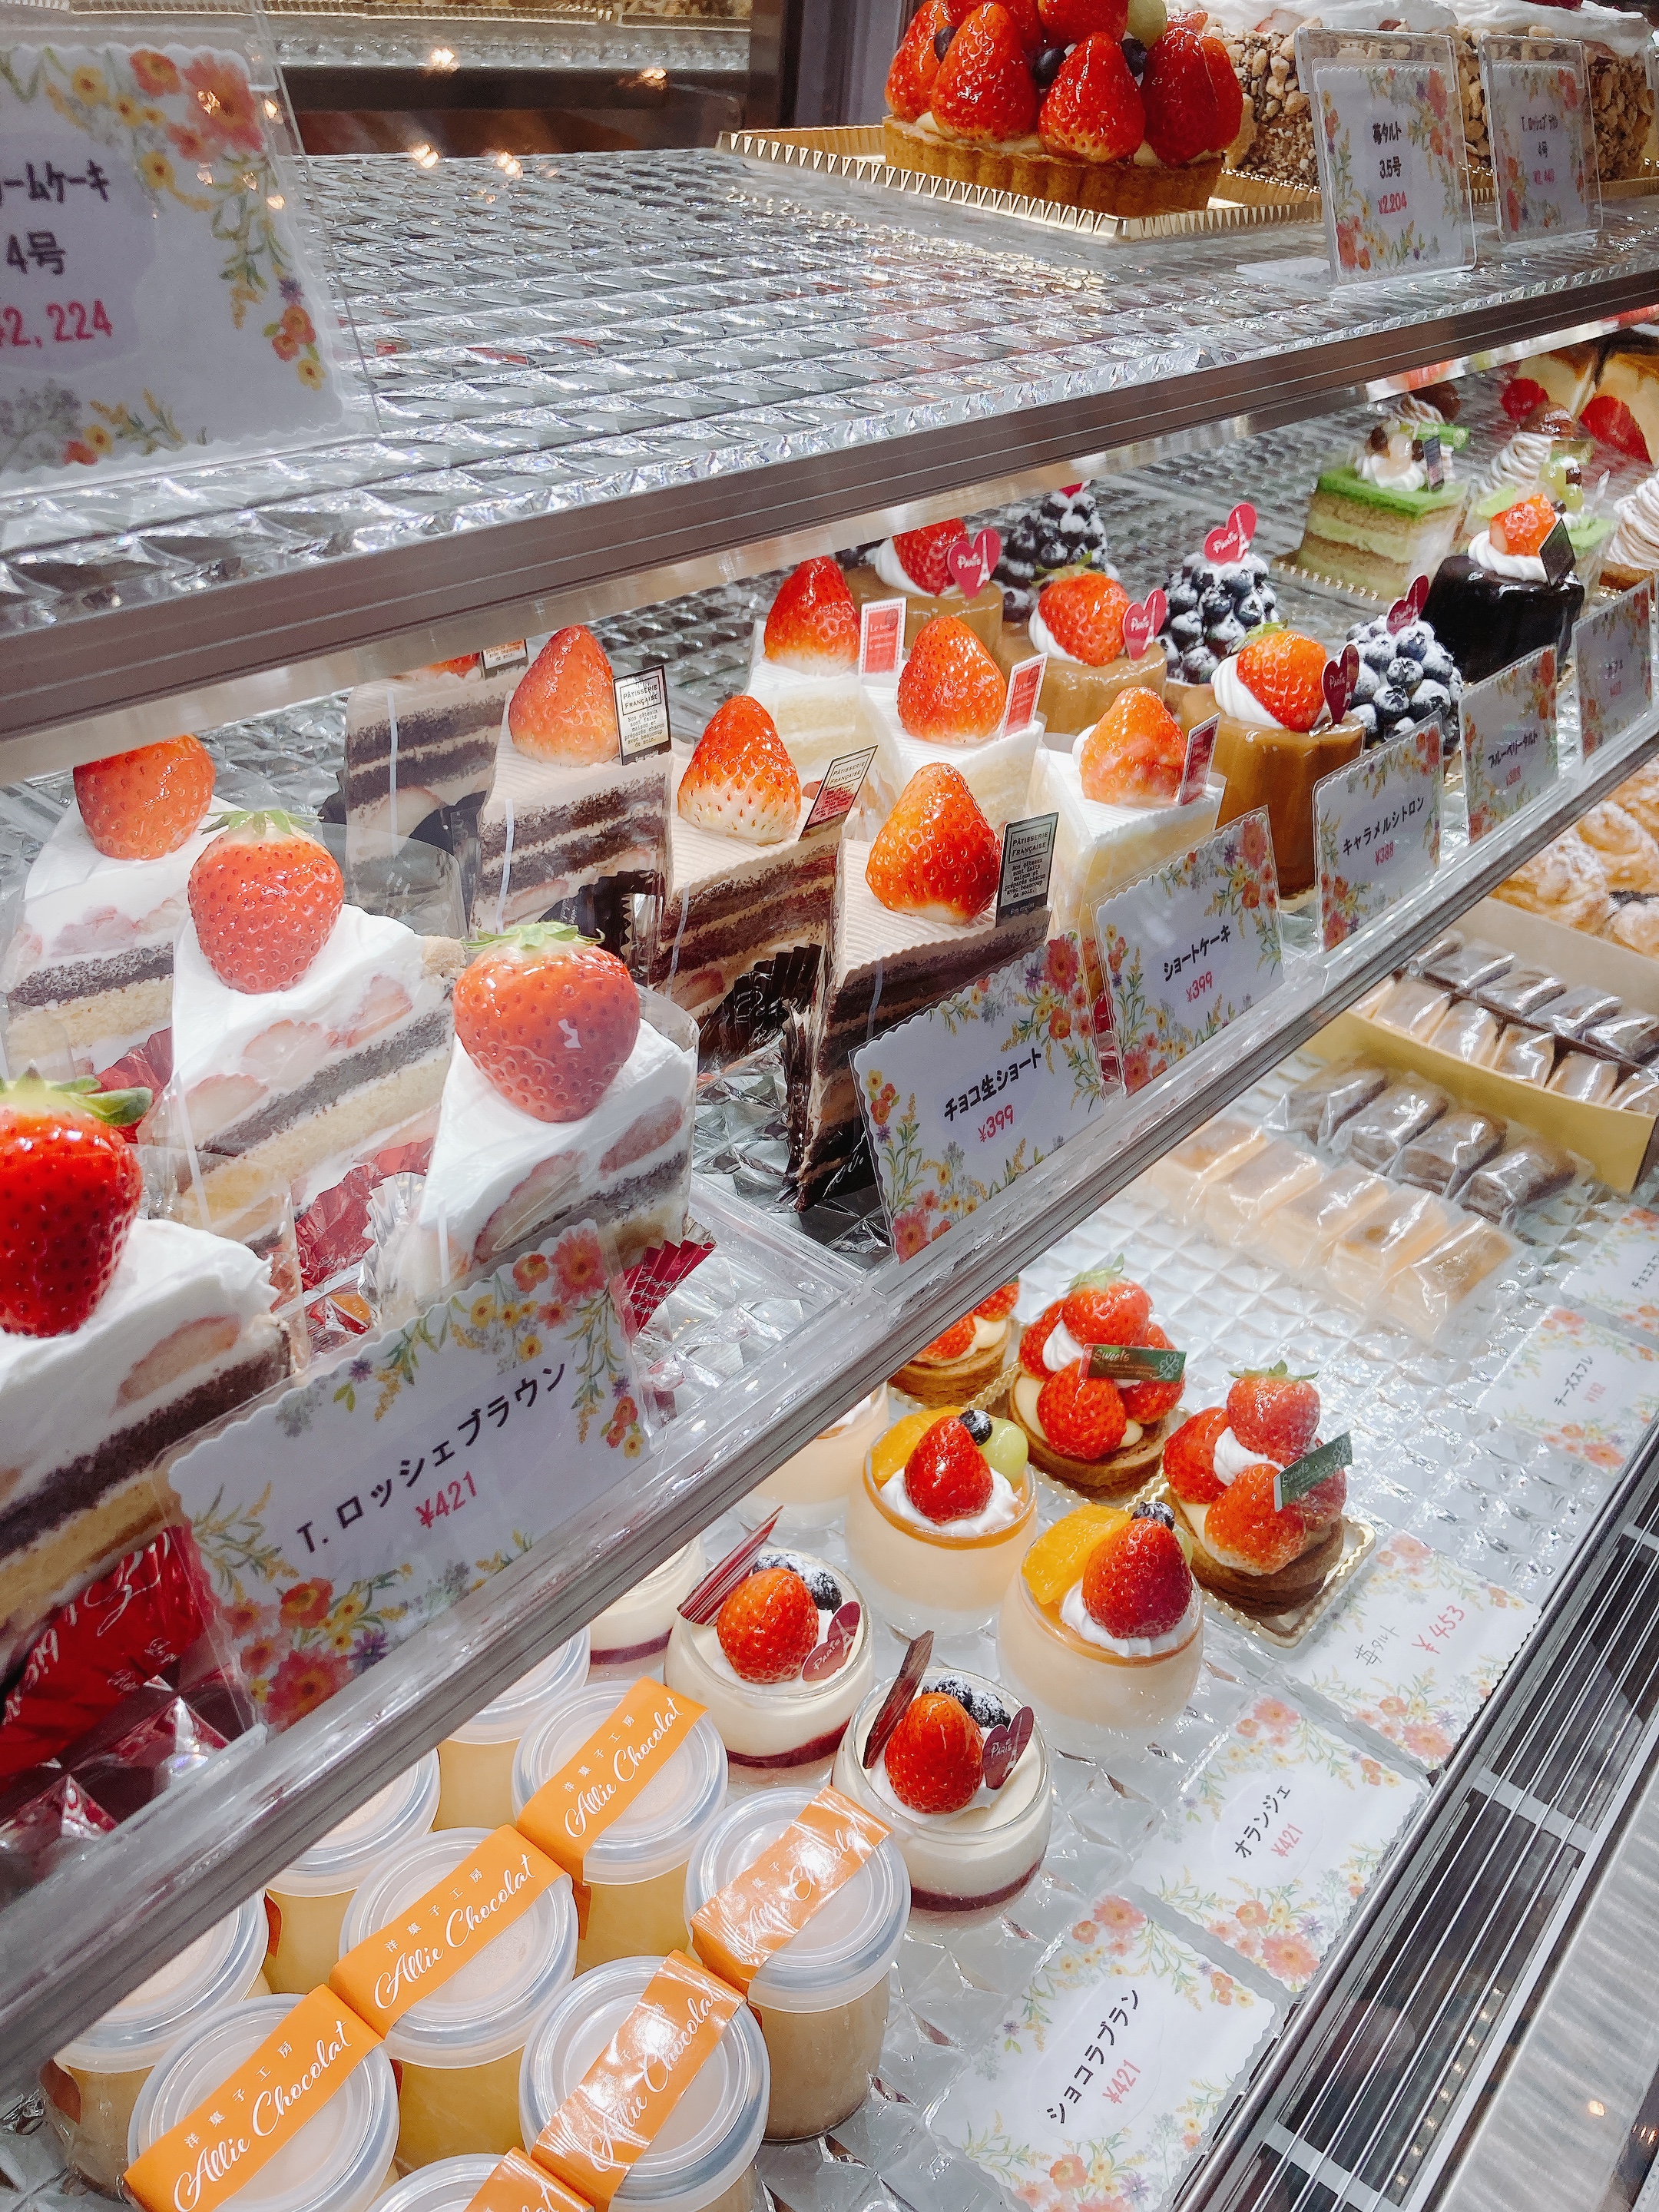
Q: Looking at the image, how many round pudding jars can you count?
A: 9